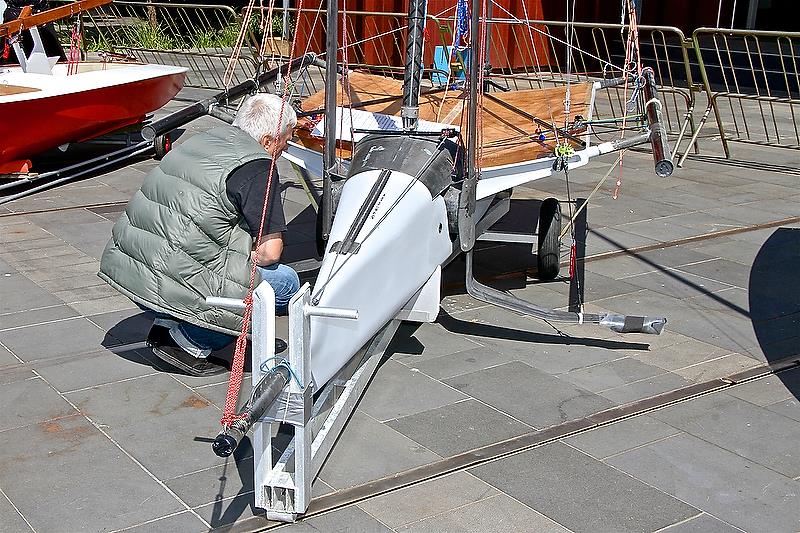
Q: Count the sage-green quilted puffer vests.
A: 1